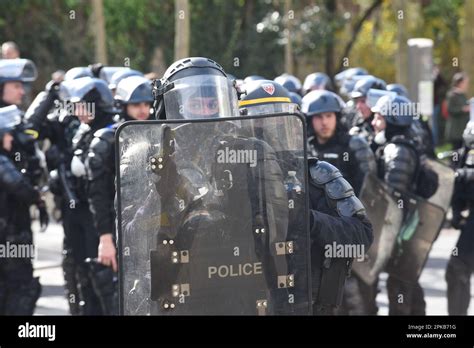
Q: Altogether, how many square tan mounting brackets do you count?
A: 4